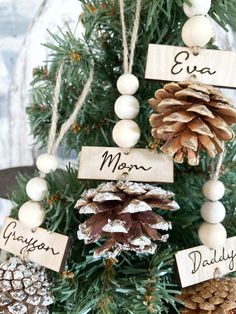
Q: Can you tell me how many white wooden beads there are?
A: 11